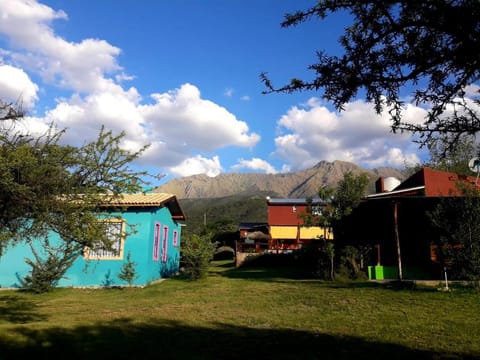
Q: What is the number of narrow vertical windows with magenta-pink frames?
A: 3